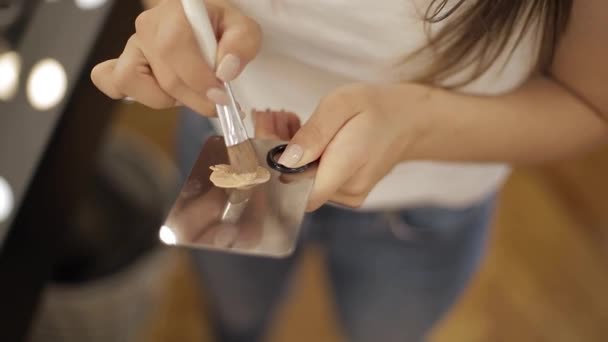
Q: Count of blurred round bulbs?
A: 4